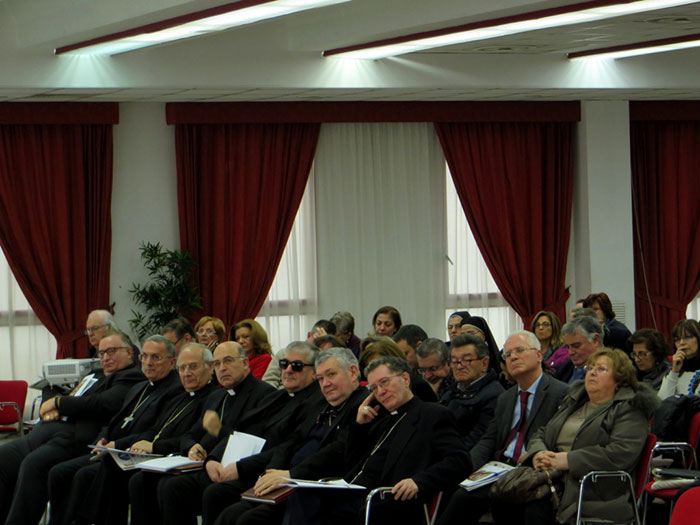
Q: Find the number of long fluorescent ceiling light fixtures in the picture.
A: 3